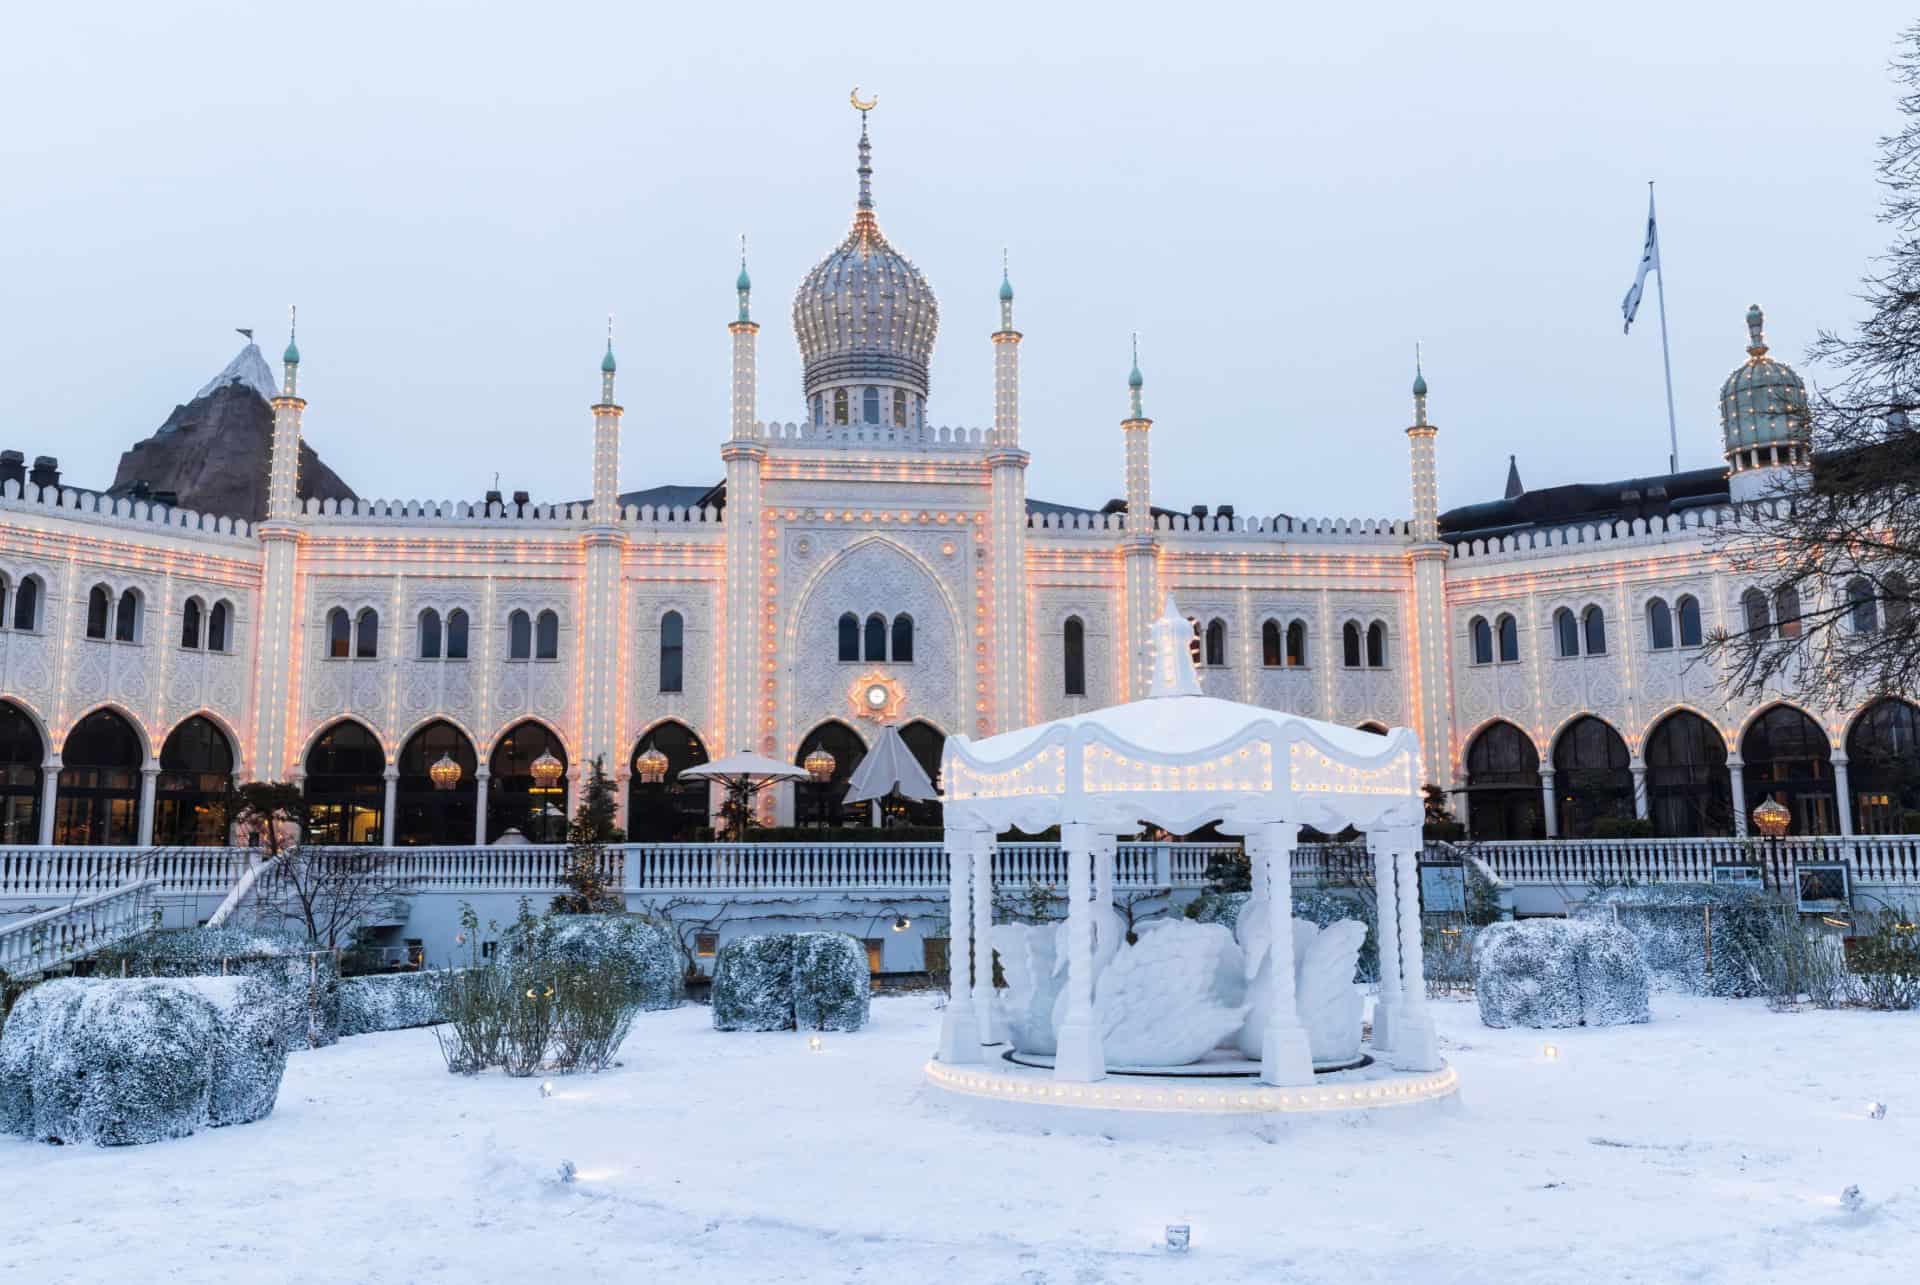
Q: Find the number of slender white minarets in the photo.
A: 6